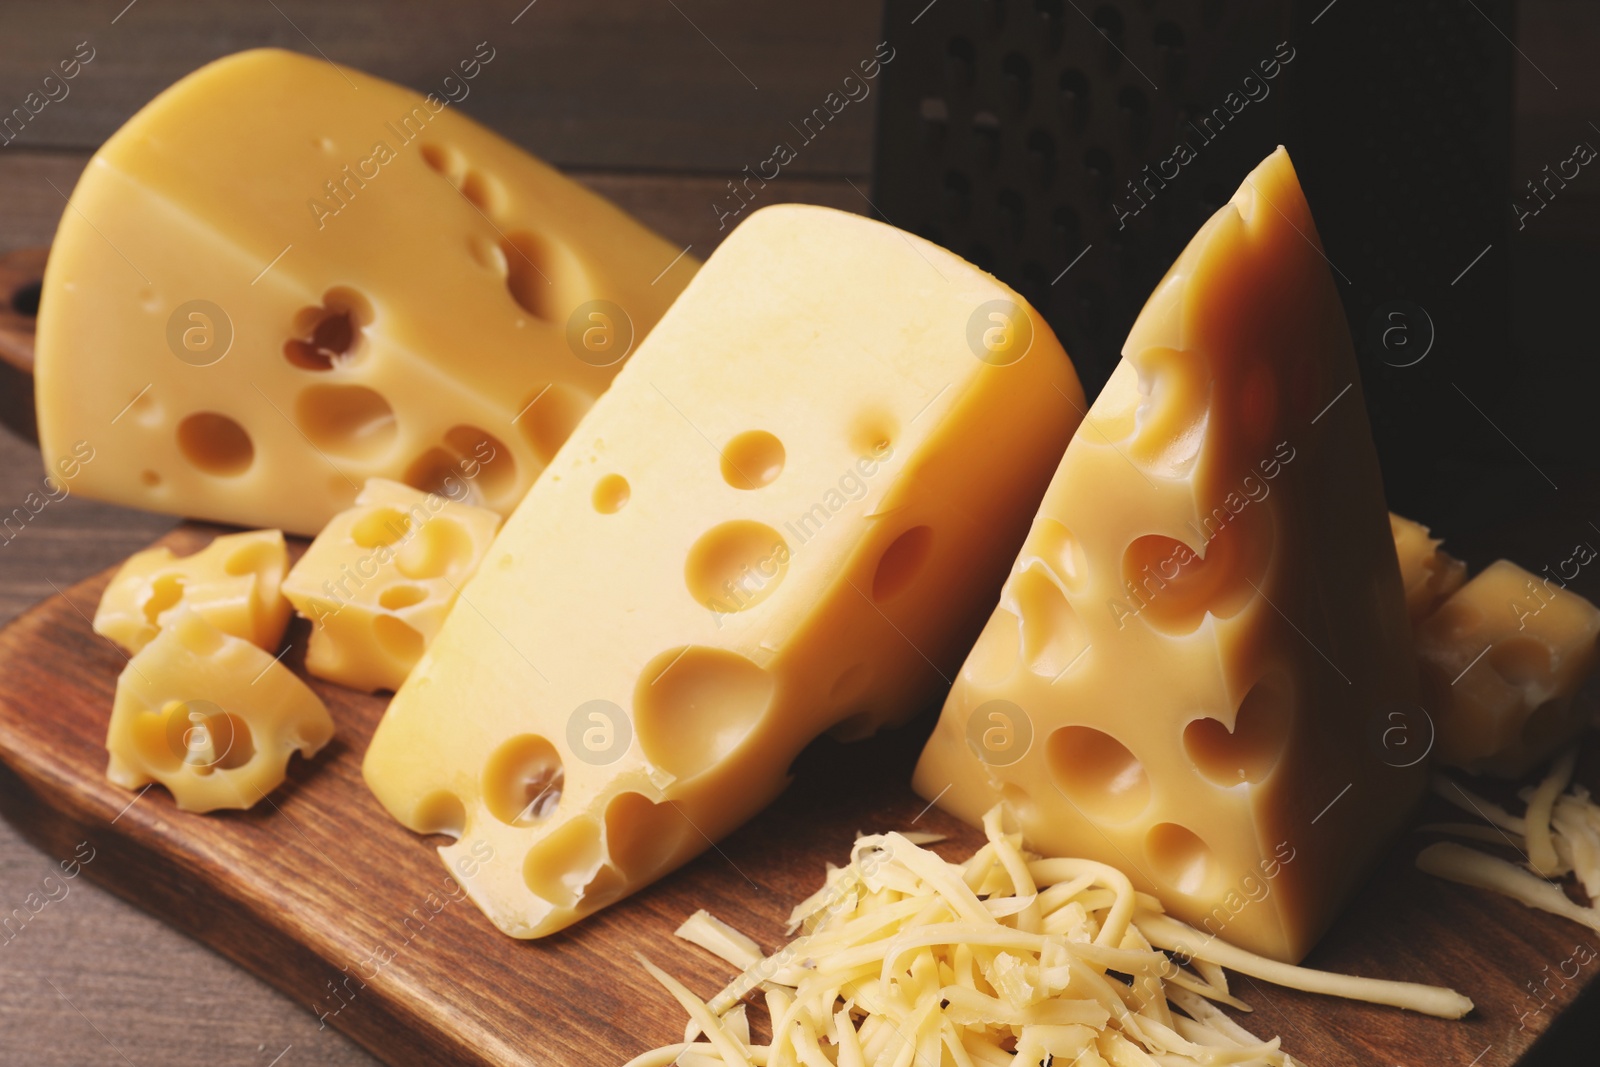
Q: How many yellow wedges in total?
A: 3